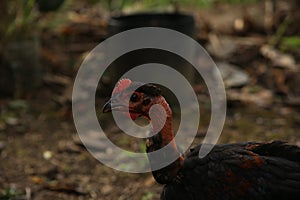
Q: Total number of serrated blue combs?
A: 0